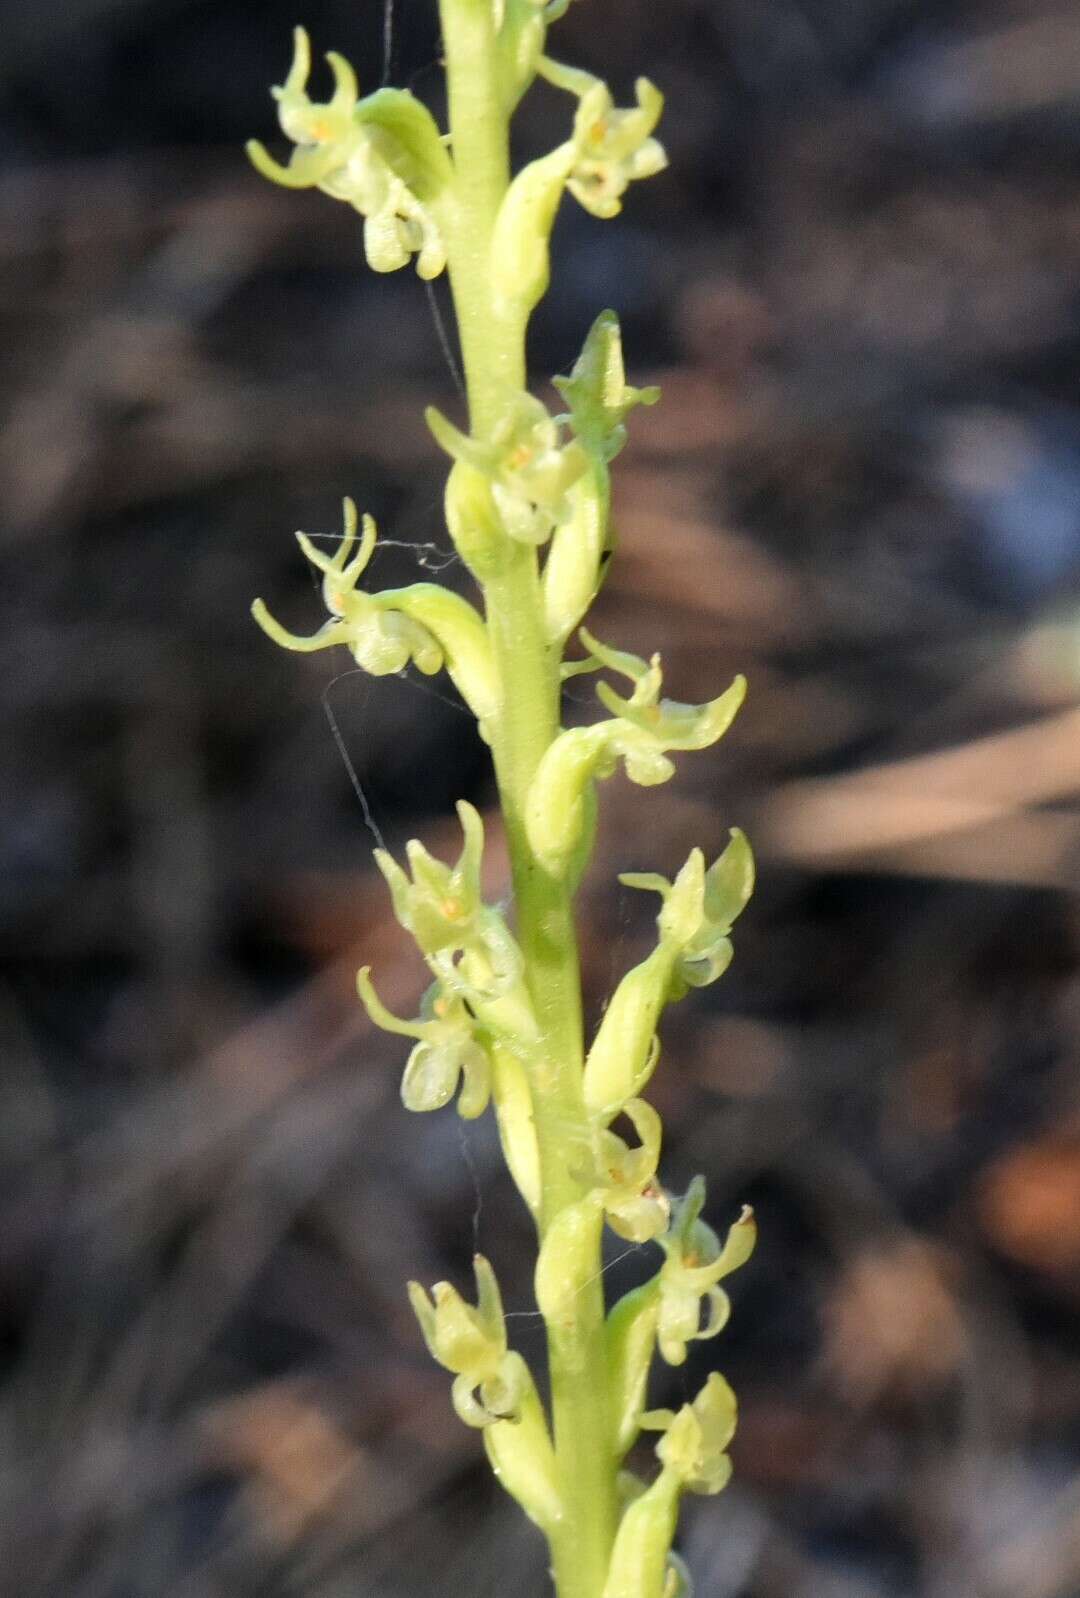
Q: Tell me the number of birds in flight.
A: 0